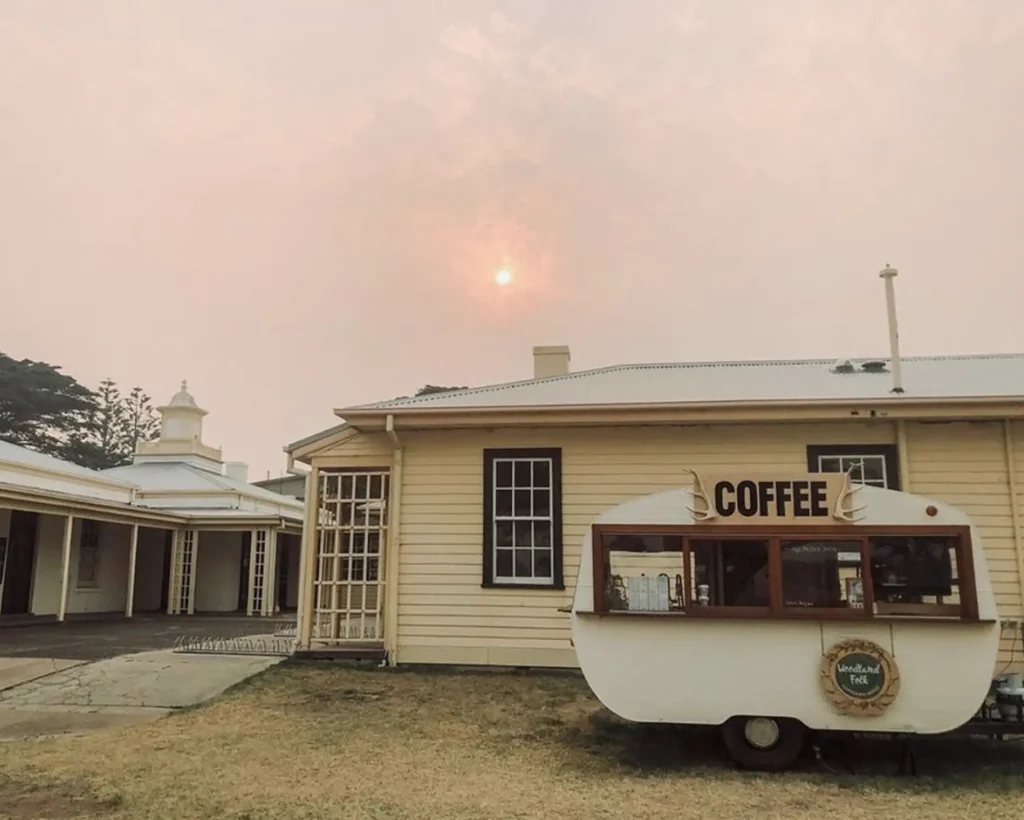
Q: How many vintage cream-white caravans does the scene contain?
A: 1